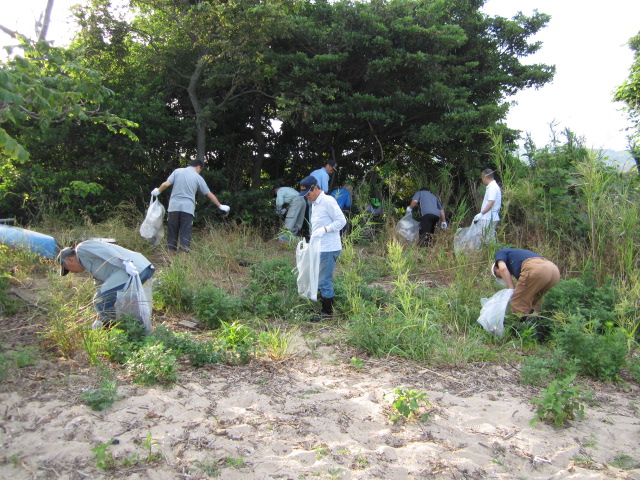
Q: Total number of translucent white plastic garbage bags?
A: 6